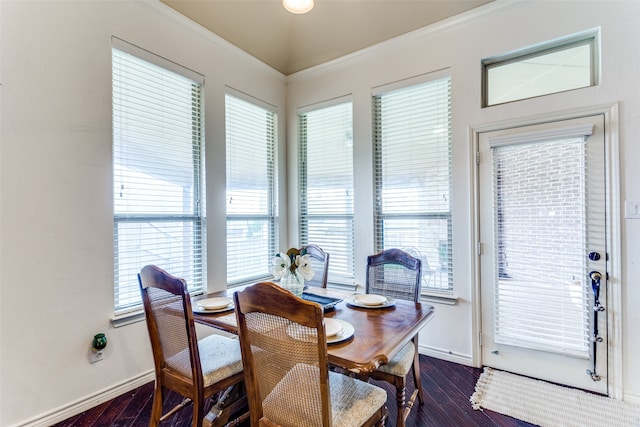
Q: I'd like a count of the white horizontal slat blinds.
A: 5